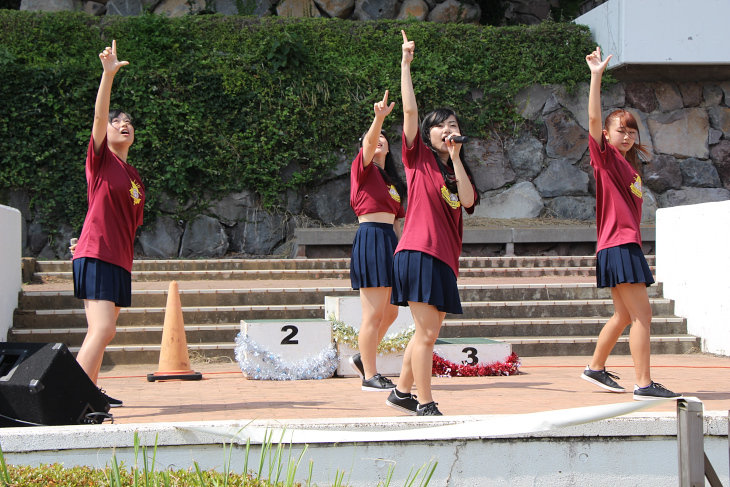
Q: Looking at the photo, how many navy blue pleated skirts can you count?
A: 4